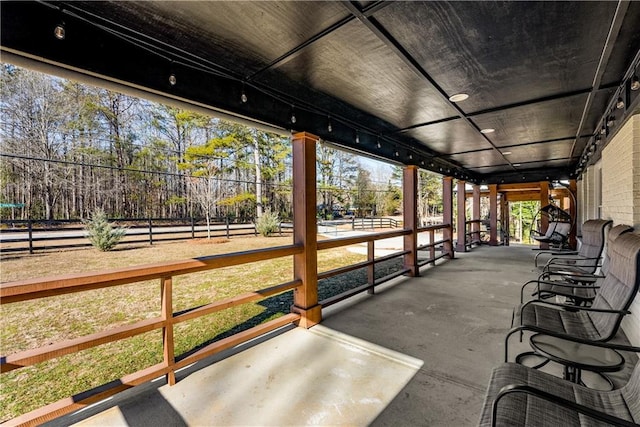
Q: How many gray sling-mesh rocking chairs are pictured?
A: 4